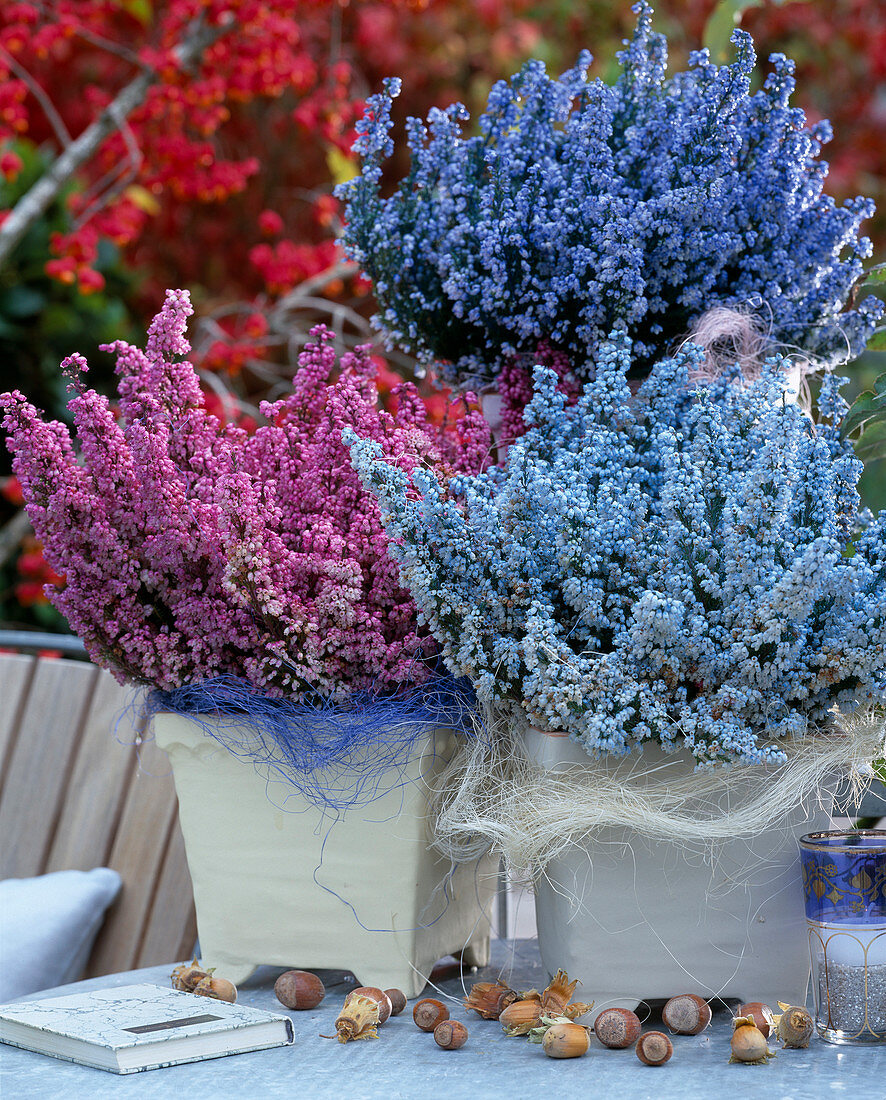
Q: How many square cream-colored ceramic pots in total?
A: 2